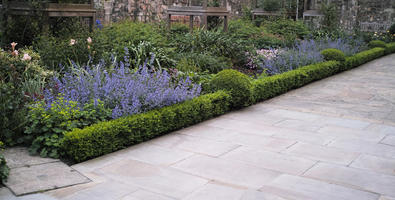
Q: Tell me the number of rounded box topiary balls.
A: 3